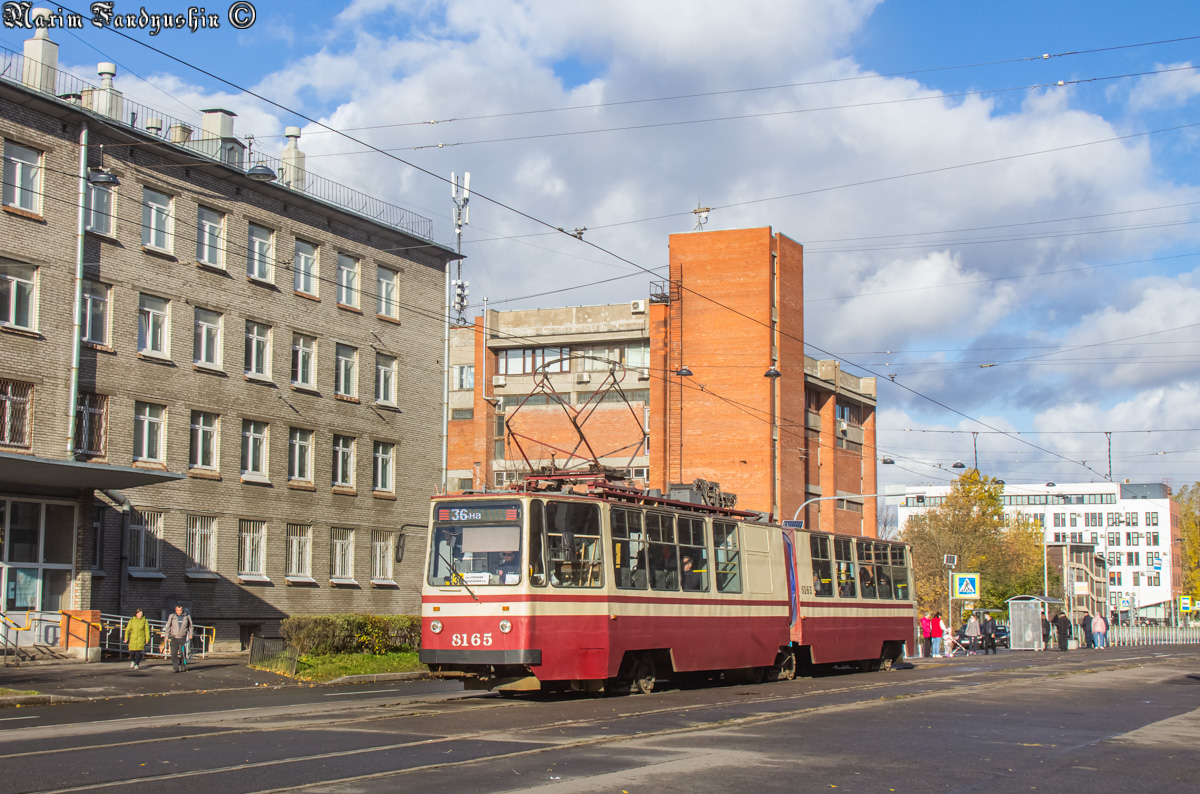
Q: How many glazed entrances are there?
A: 1